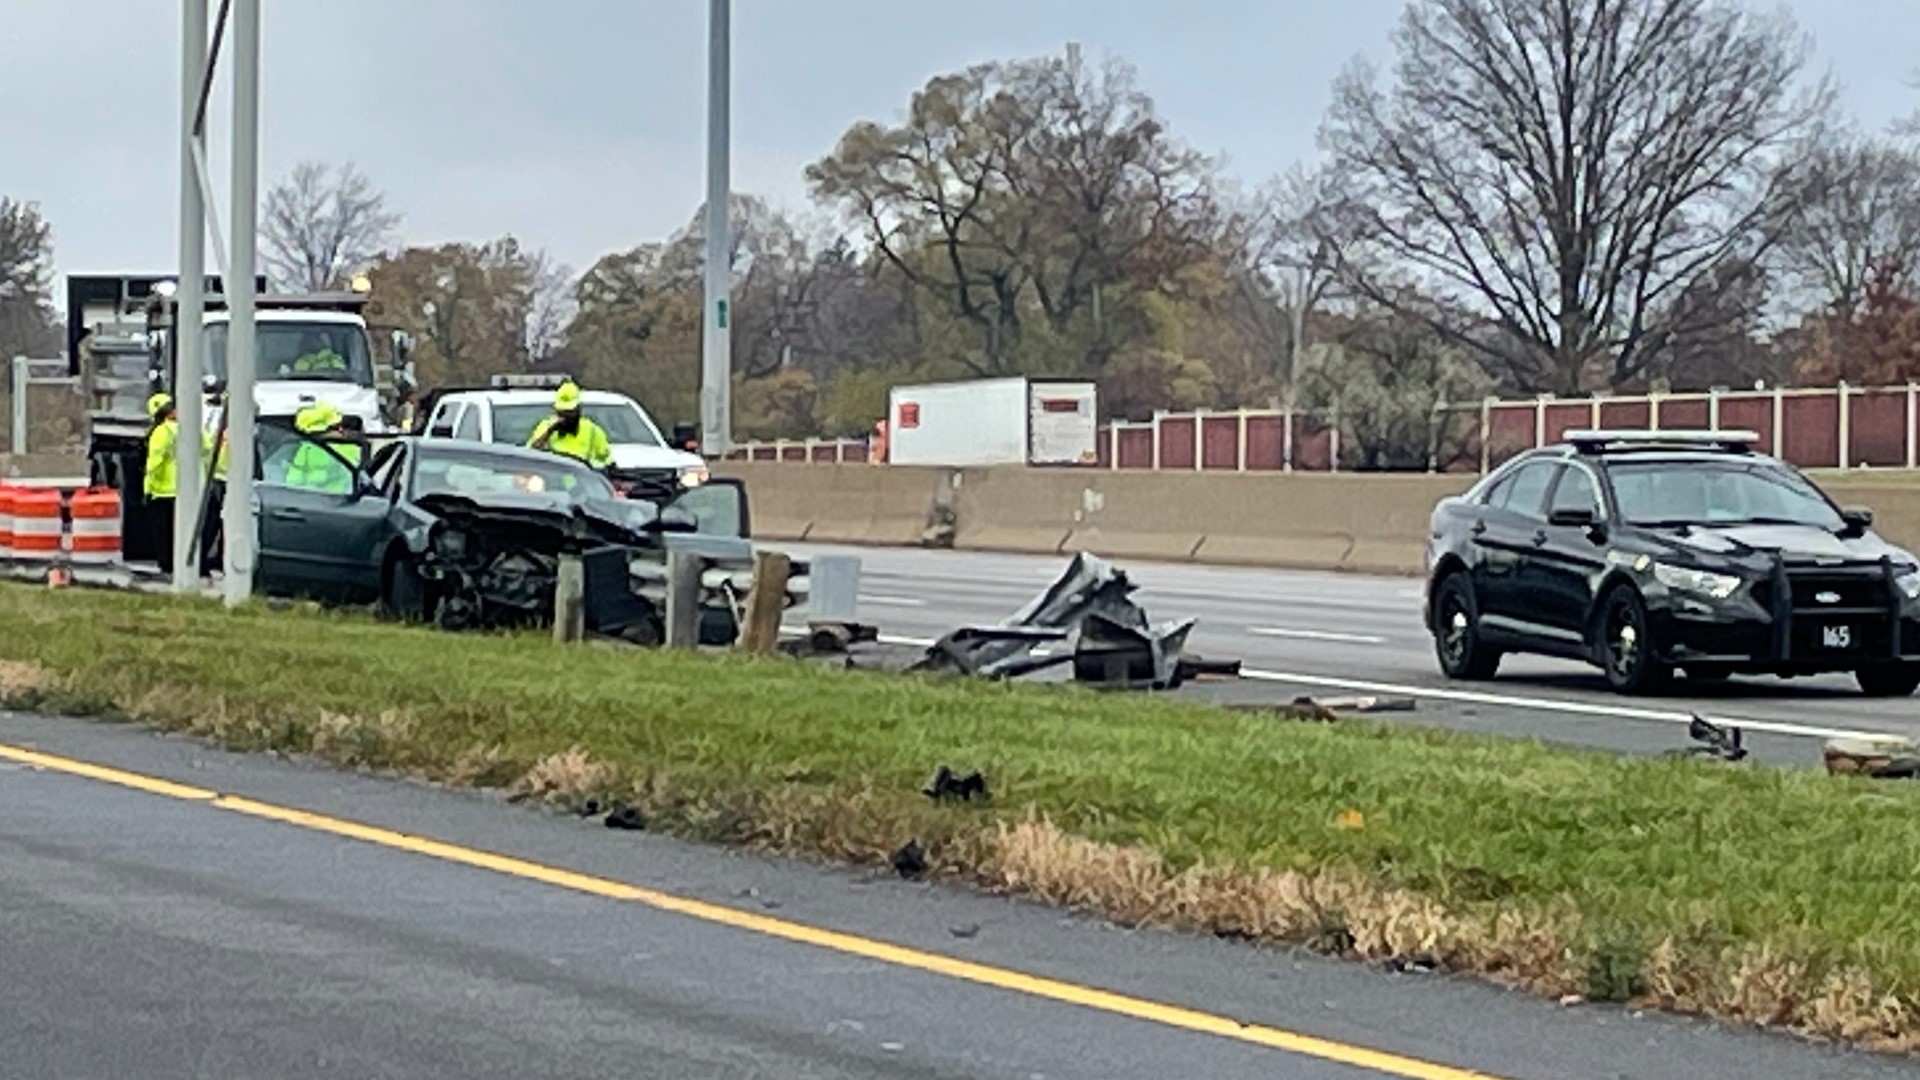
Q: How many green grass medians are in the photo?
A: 1